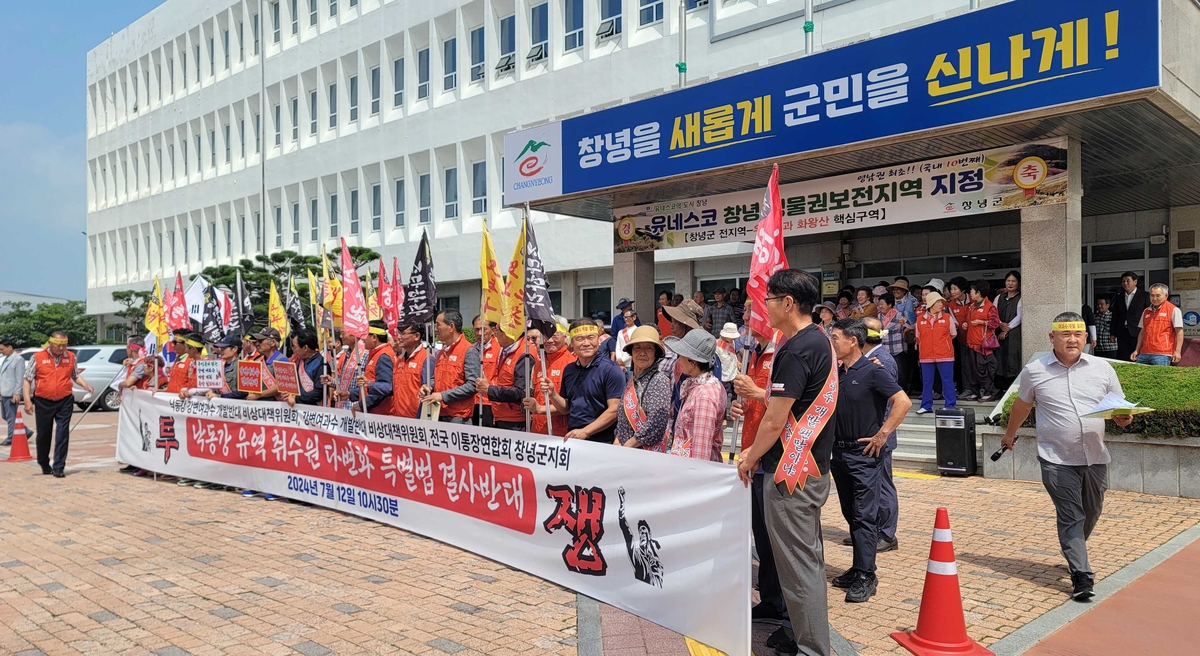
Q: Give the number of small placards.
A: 3